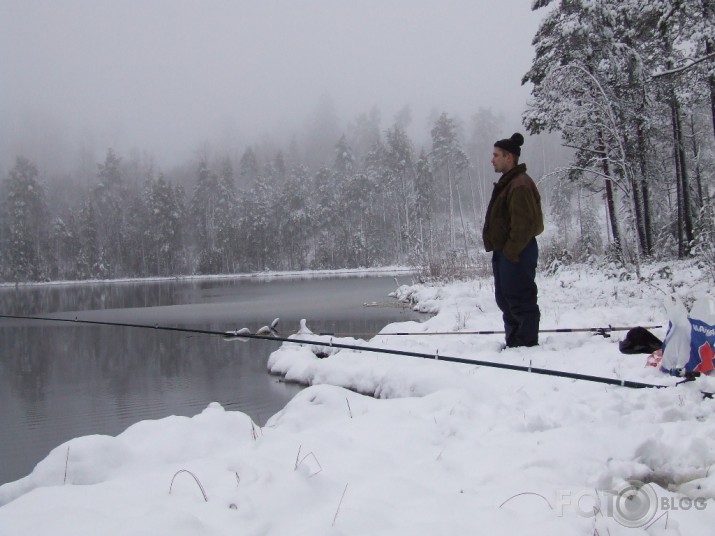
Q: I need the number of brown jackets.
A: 1